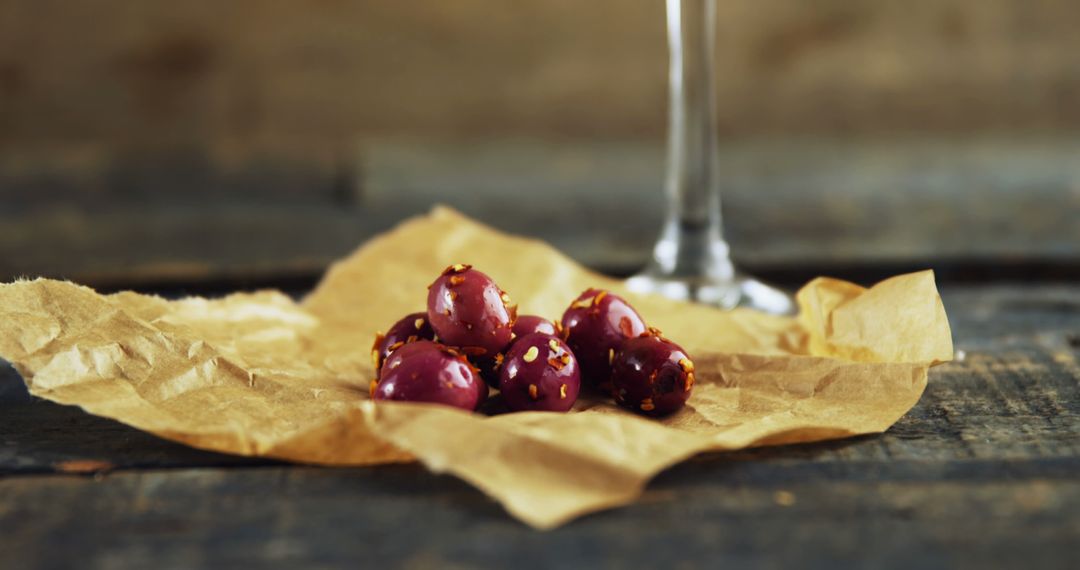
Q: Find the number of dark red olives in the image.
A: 7